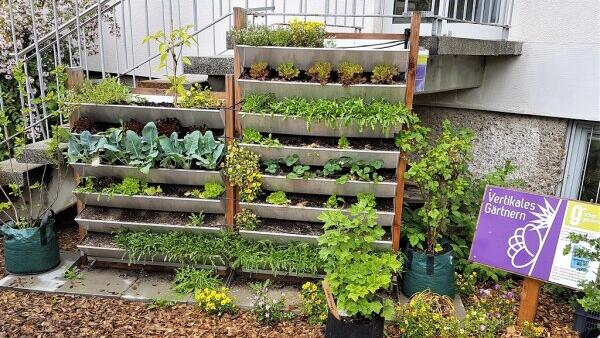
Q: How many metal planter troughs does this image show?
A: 14